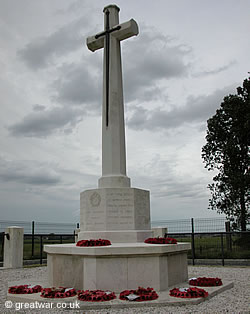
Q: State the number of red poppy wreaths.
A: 8